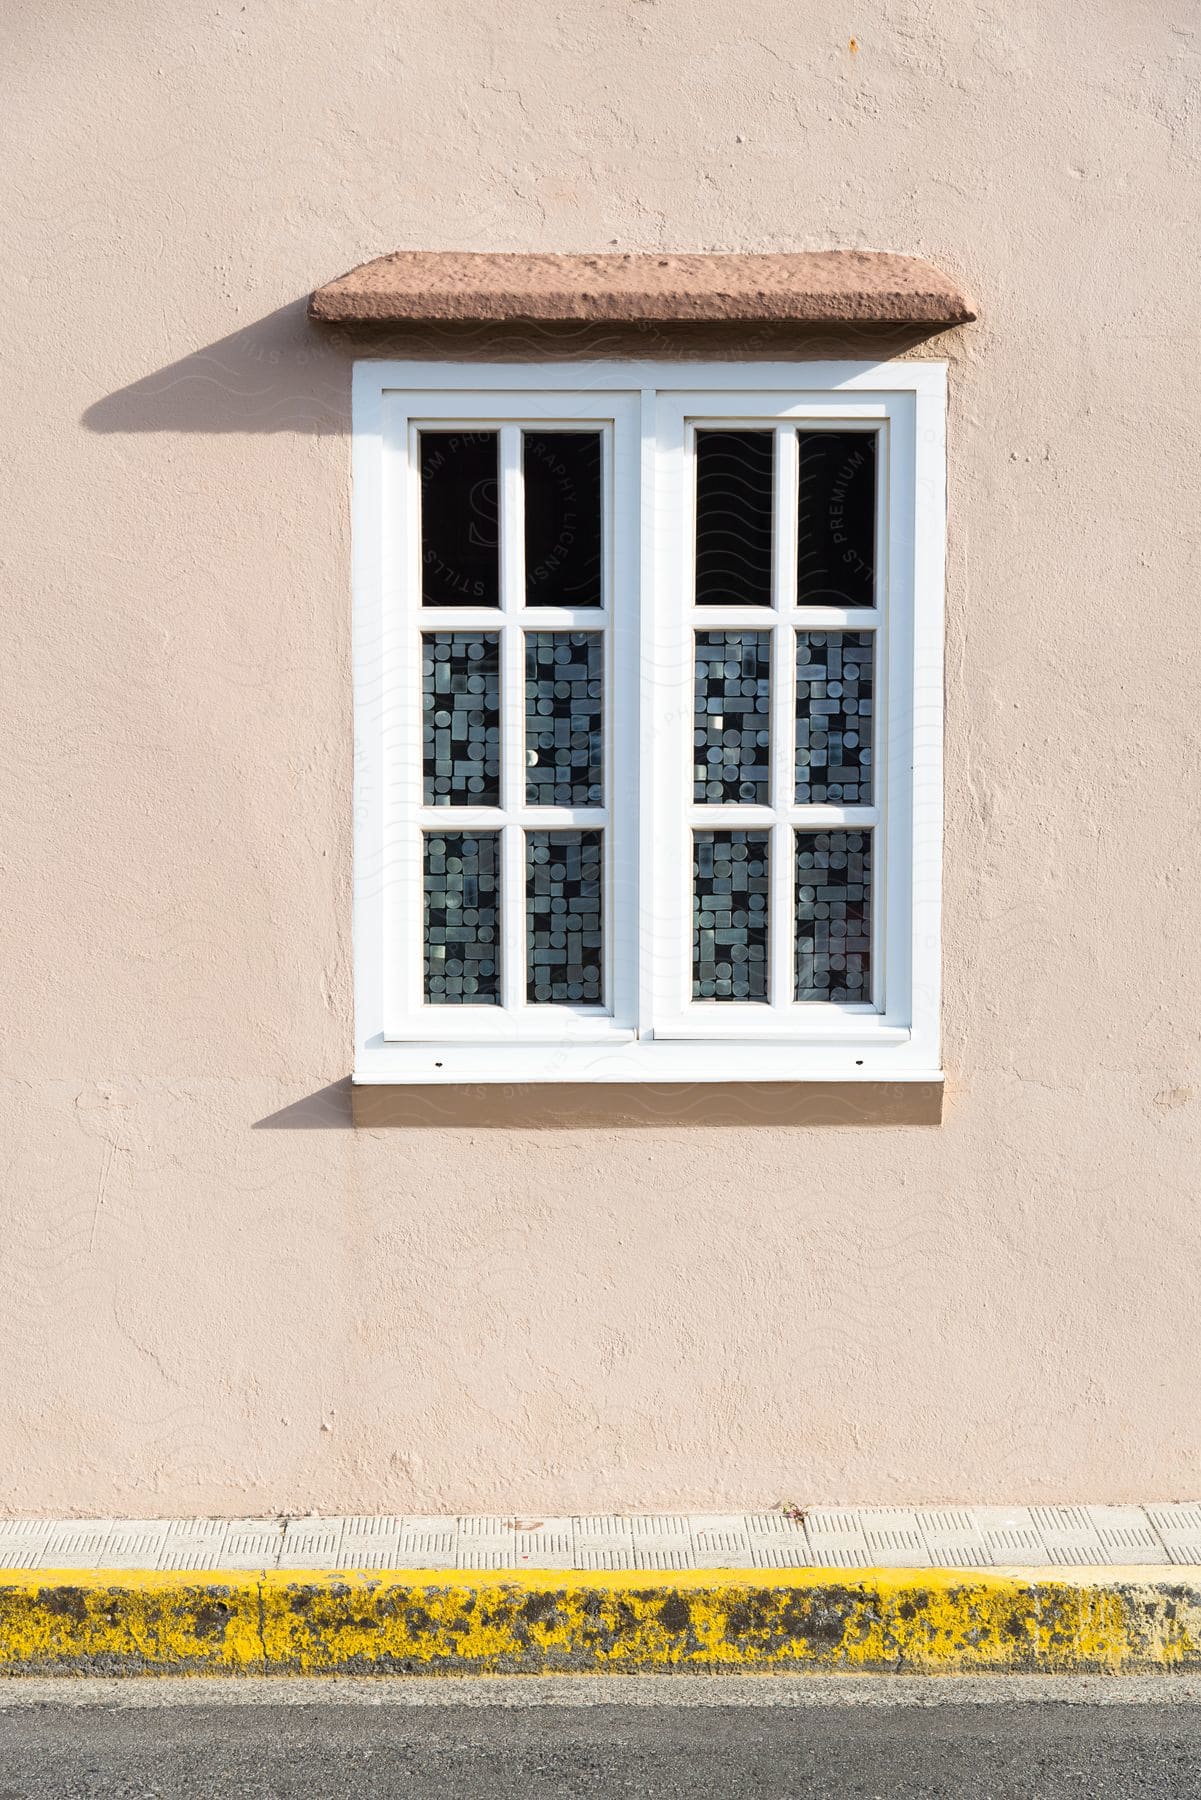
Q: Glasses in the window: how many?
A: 12